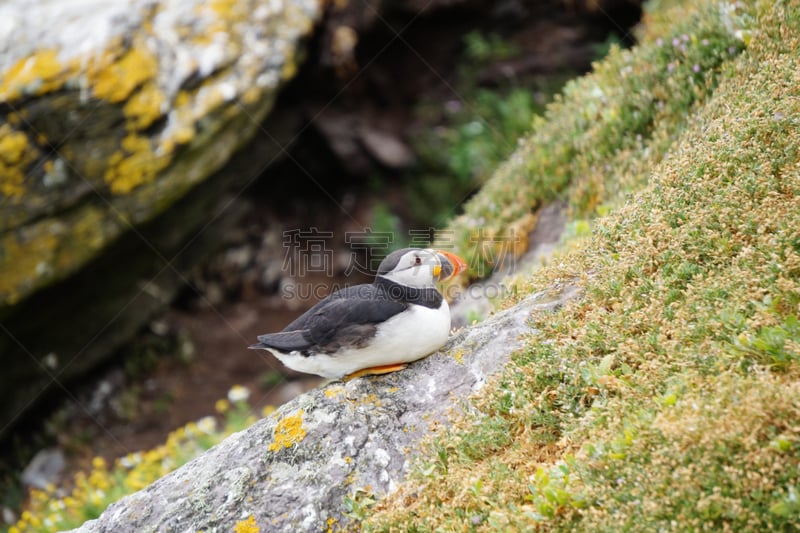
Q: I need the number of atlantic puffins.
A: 1